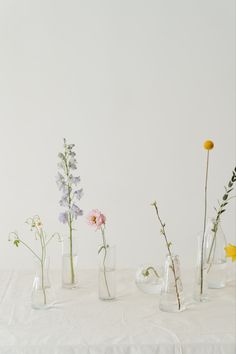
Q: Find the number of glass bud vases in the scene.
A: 7